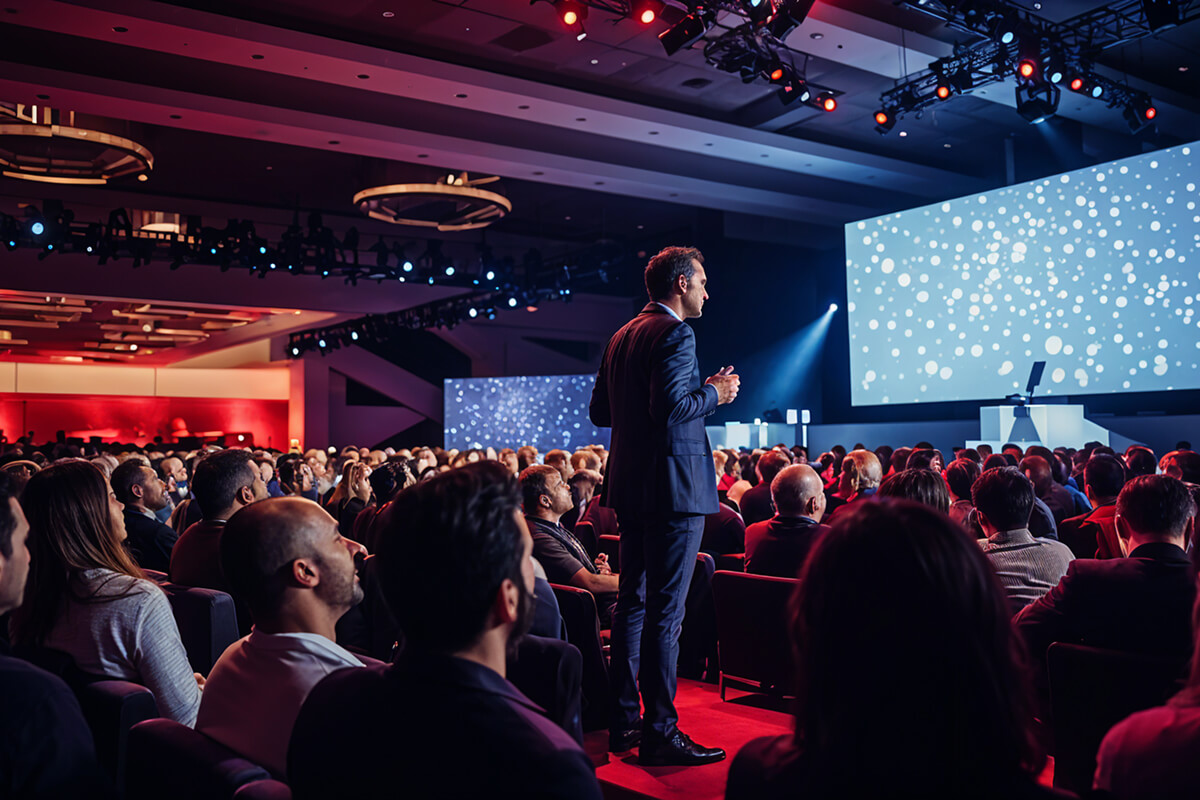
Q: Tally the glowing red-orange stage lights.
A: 9